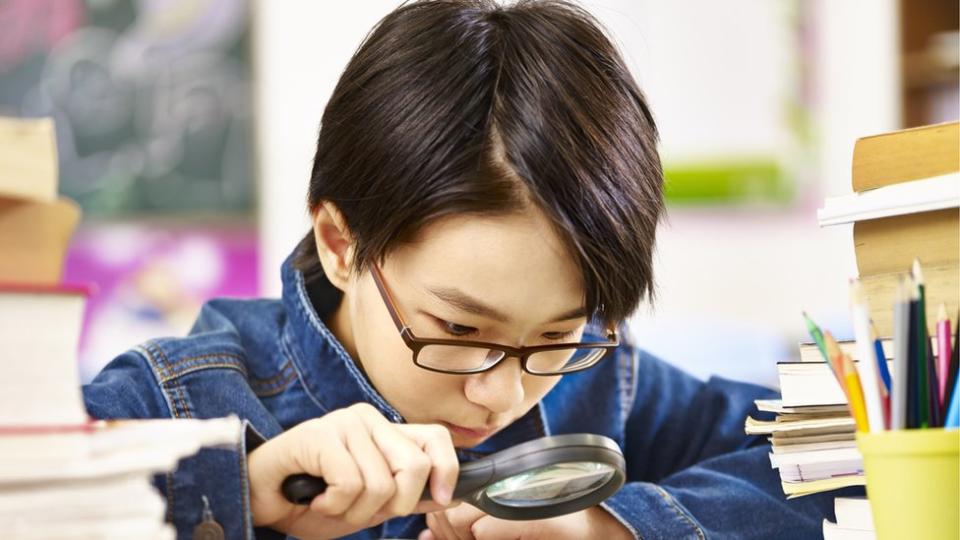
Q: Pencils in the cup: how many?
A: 13